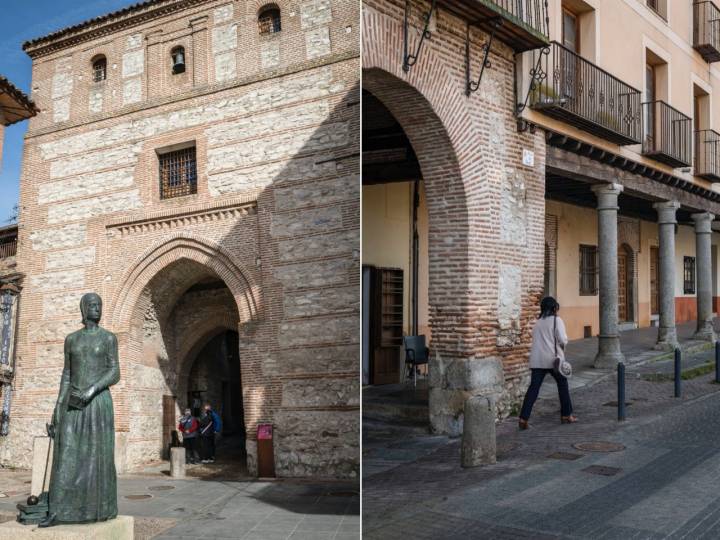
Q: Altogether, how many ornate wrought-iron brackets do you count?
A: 3